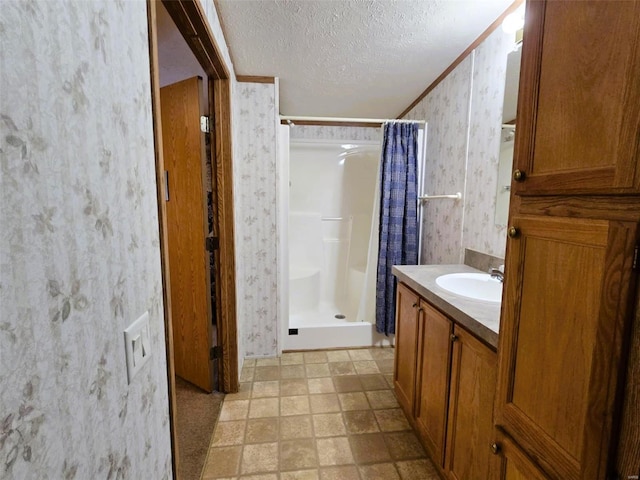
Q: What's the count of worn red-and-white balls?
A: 0